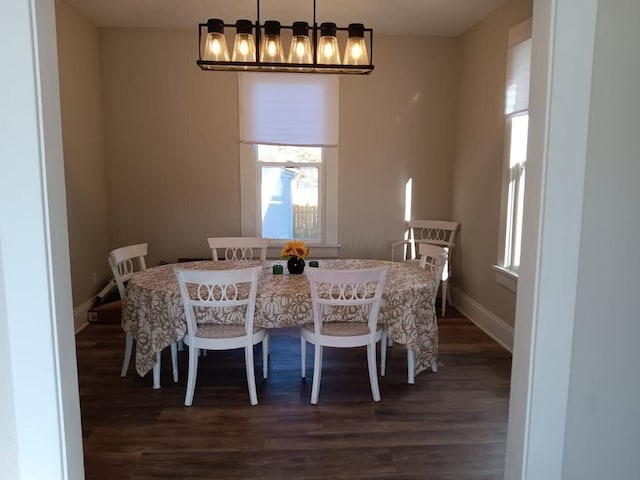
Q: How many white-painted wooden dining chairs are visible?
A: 6